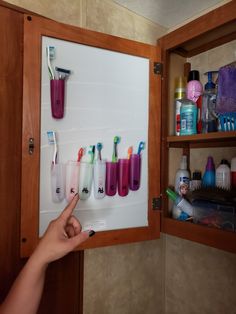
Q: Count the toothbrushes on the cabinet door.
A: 8